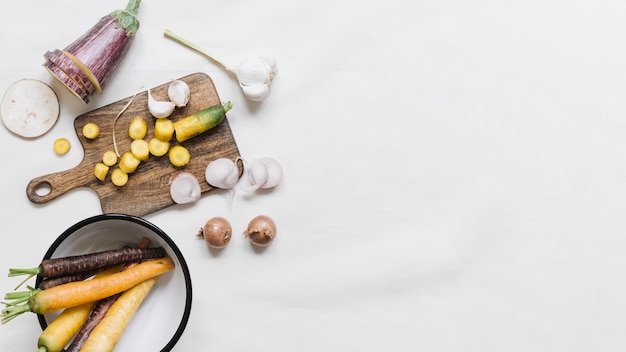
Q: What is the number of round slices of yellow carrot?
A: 11